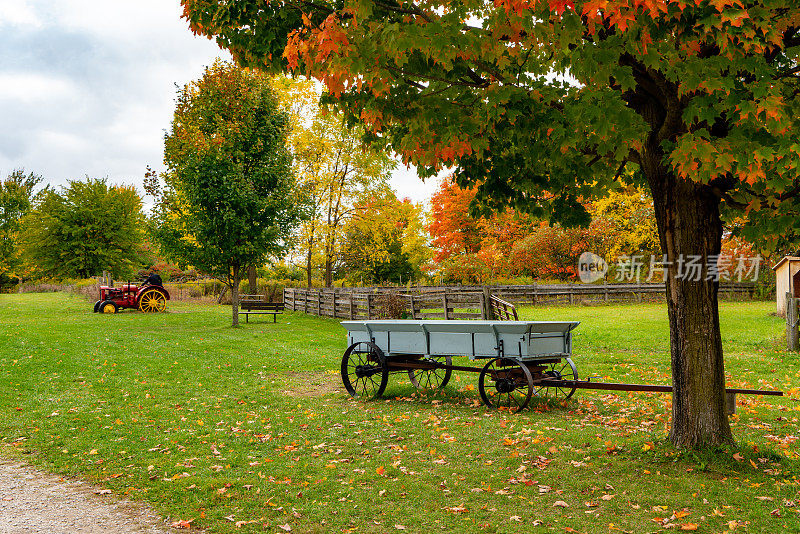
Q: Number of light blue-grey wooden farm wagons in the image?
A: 1